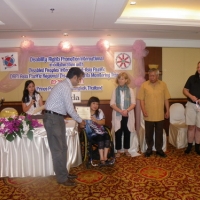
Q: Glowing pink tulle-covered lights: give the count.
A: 3